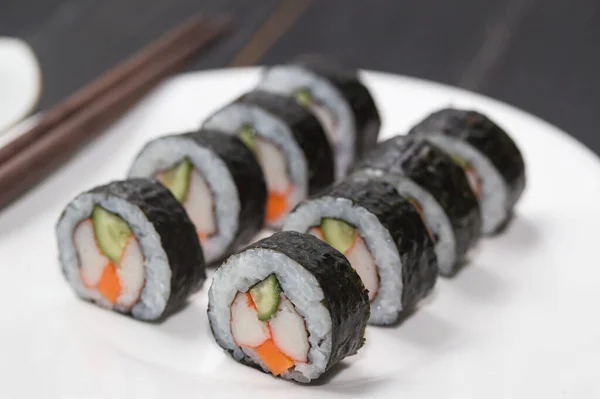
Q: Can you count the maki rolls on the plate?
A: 8